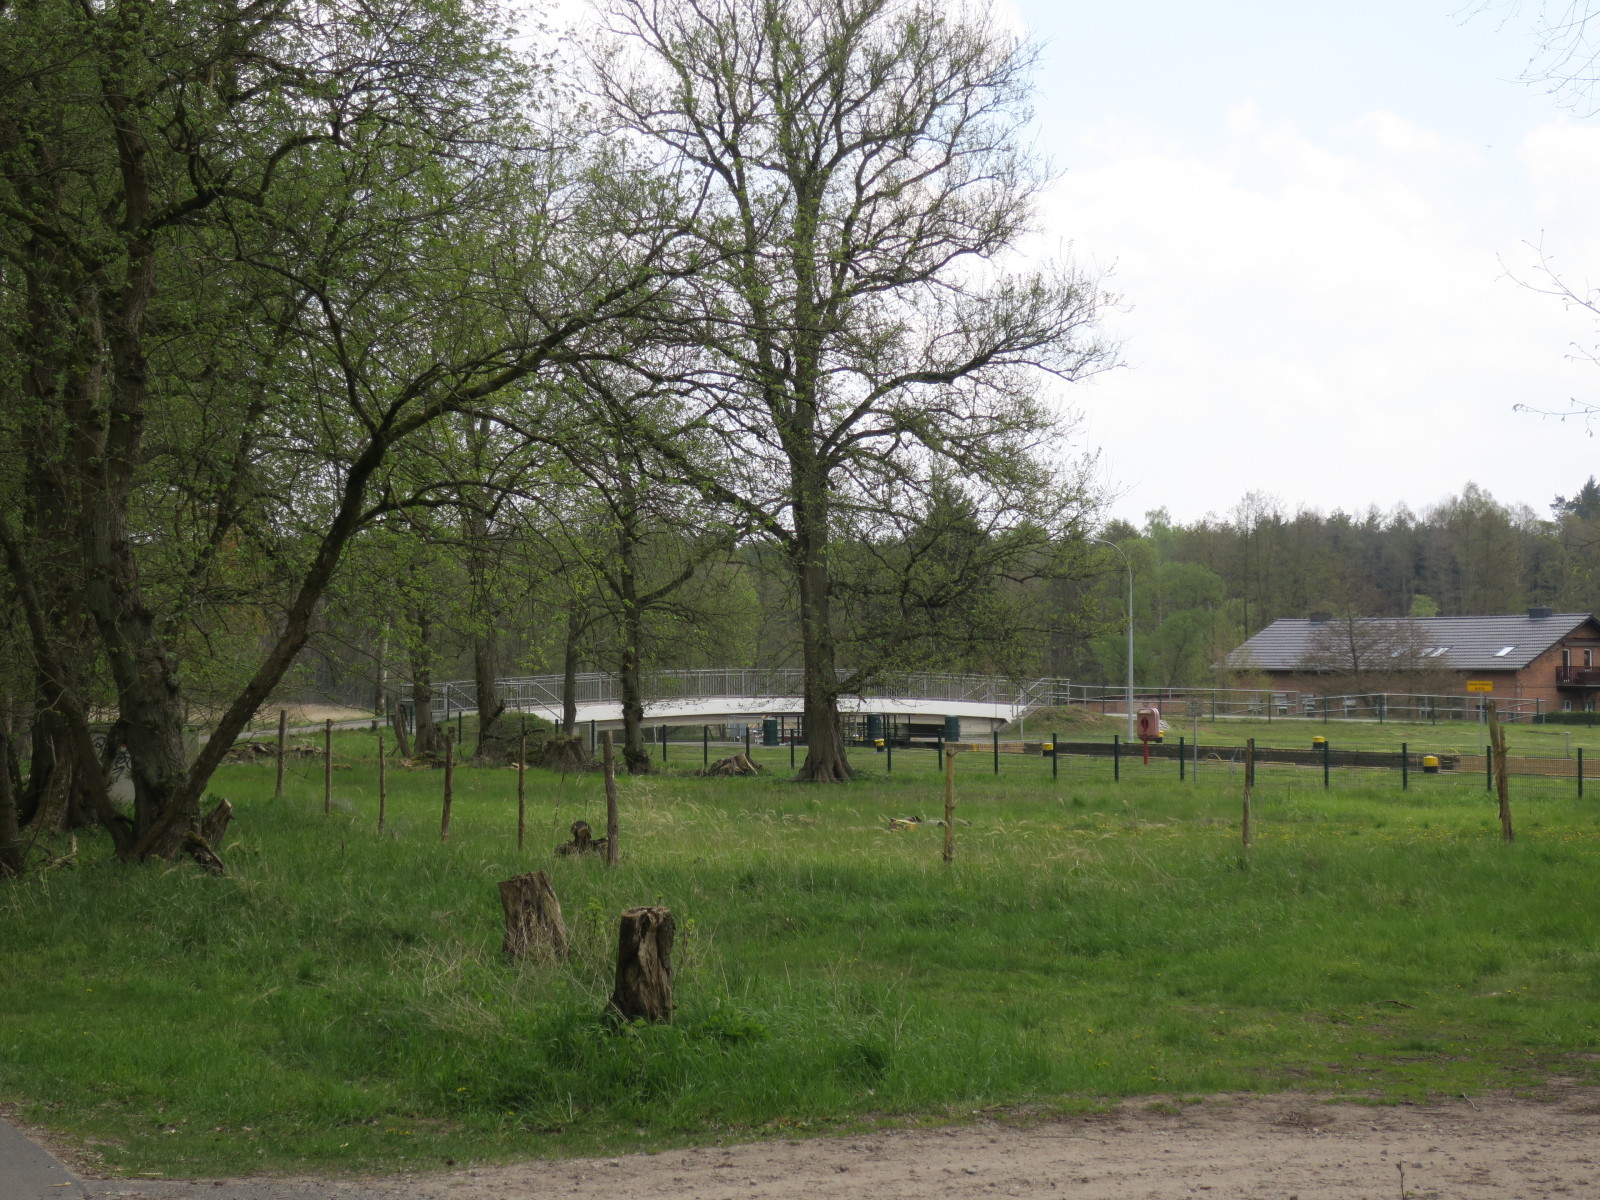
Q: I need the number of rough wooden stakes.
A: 9